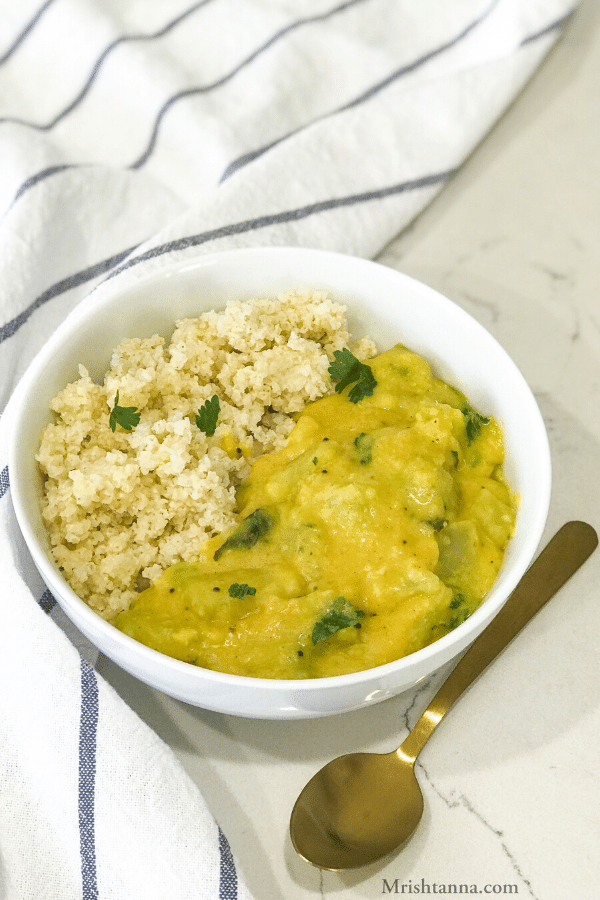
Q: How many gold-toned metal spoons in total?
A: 1